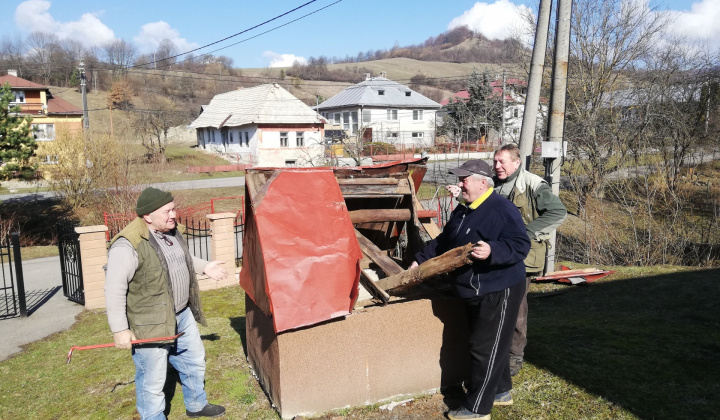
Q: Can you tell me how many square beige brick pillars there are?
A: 2